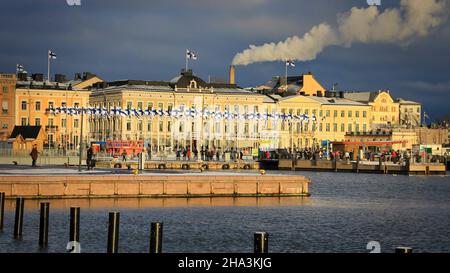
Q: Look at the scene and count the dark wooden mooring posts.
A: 8